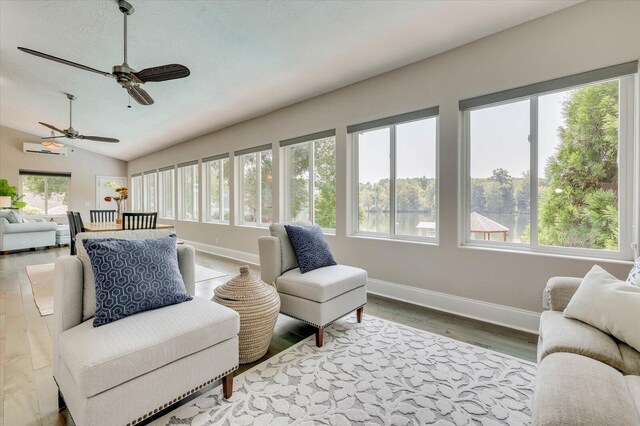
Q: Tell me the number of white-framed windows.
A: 10